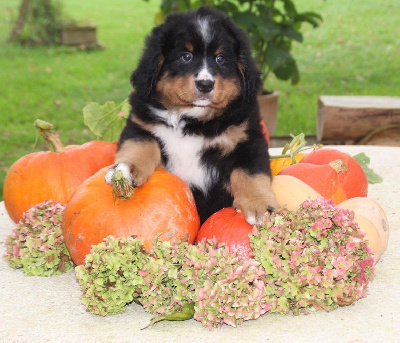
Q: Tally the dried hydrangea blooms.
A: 5